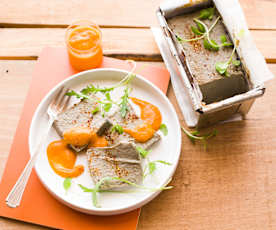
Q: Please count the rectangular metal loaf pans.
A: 1